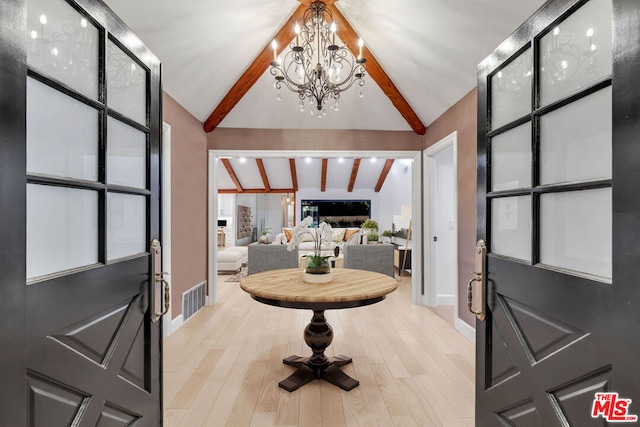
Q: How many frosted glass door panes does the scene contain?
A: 12